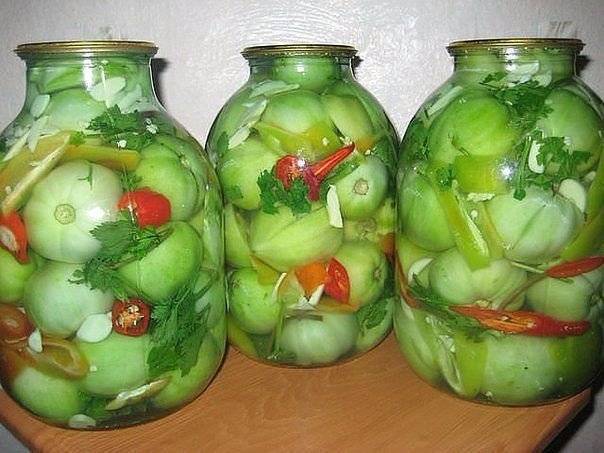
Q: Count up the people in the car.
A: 0